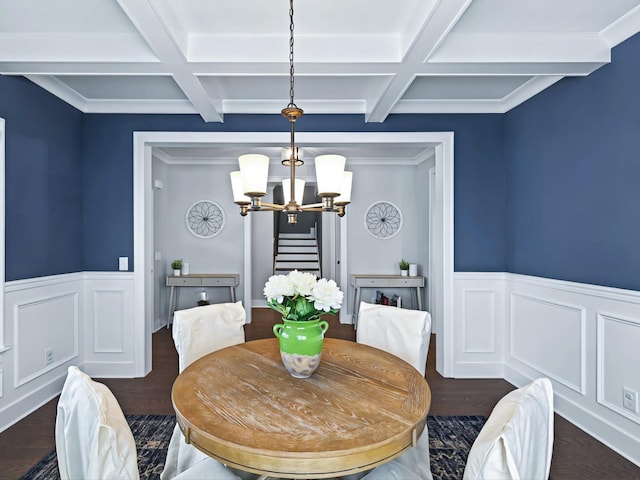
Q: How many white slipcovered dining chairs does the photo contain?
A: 4